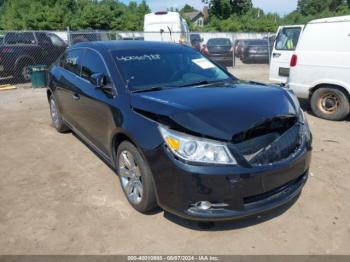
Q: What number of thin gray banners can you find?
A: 1